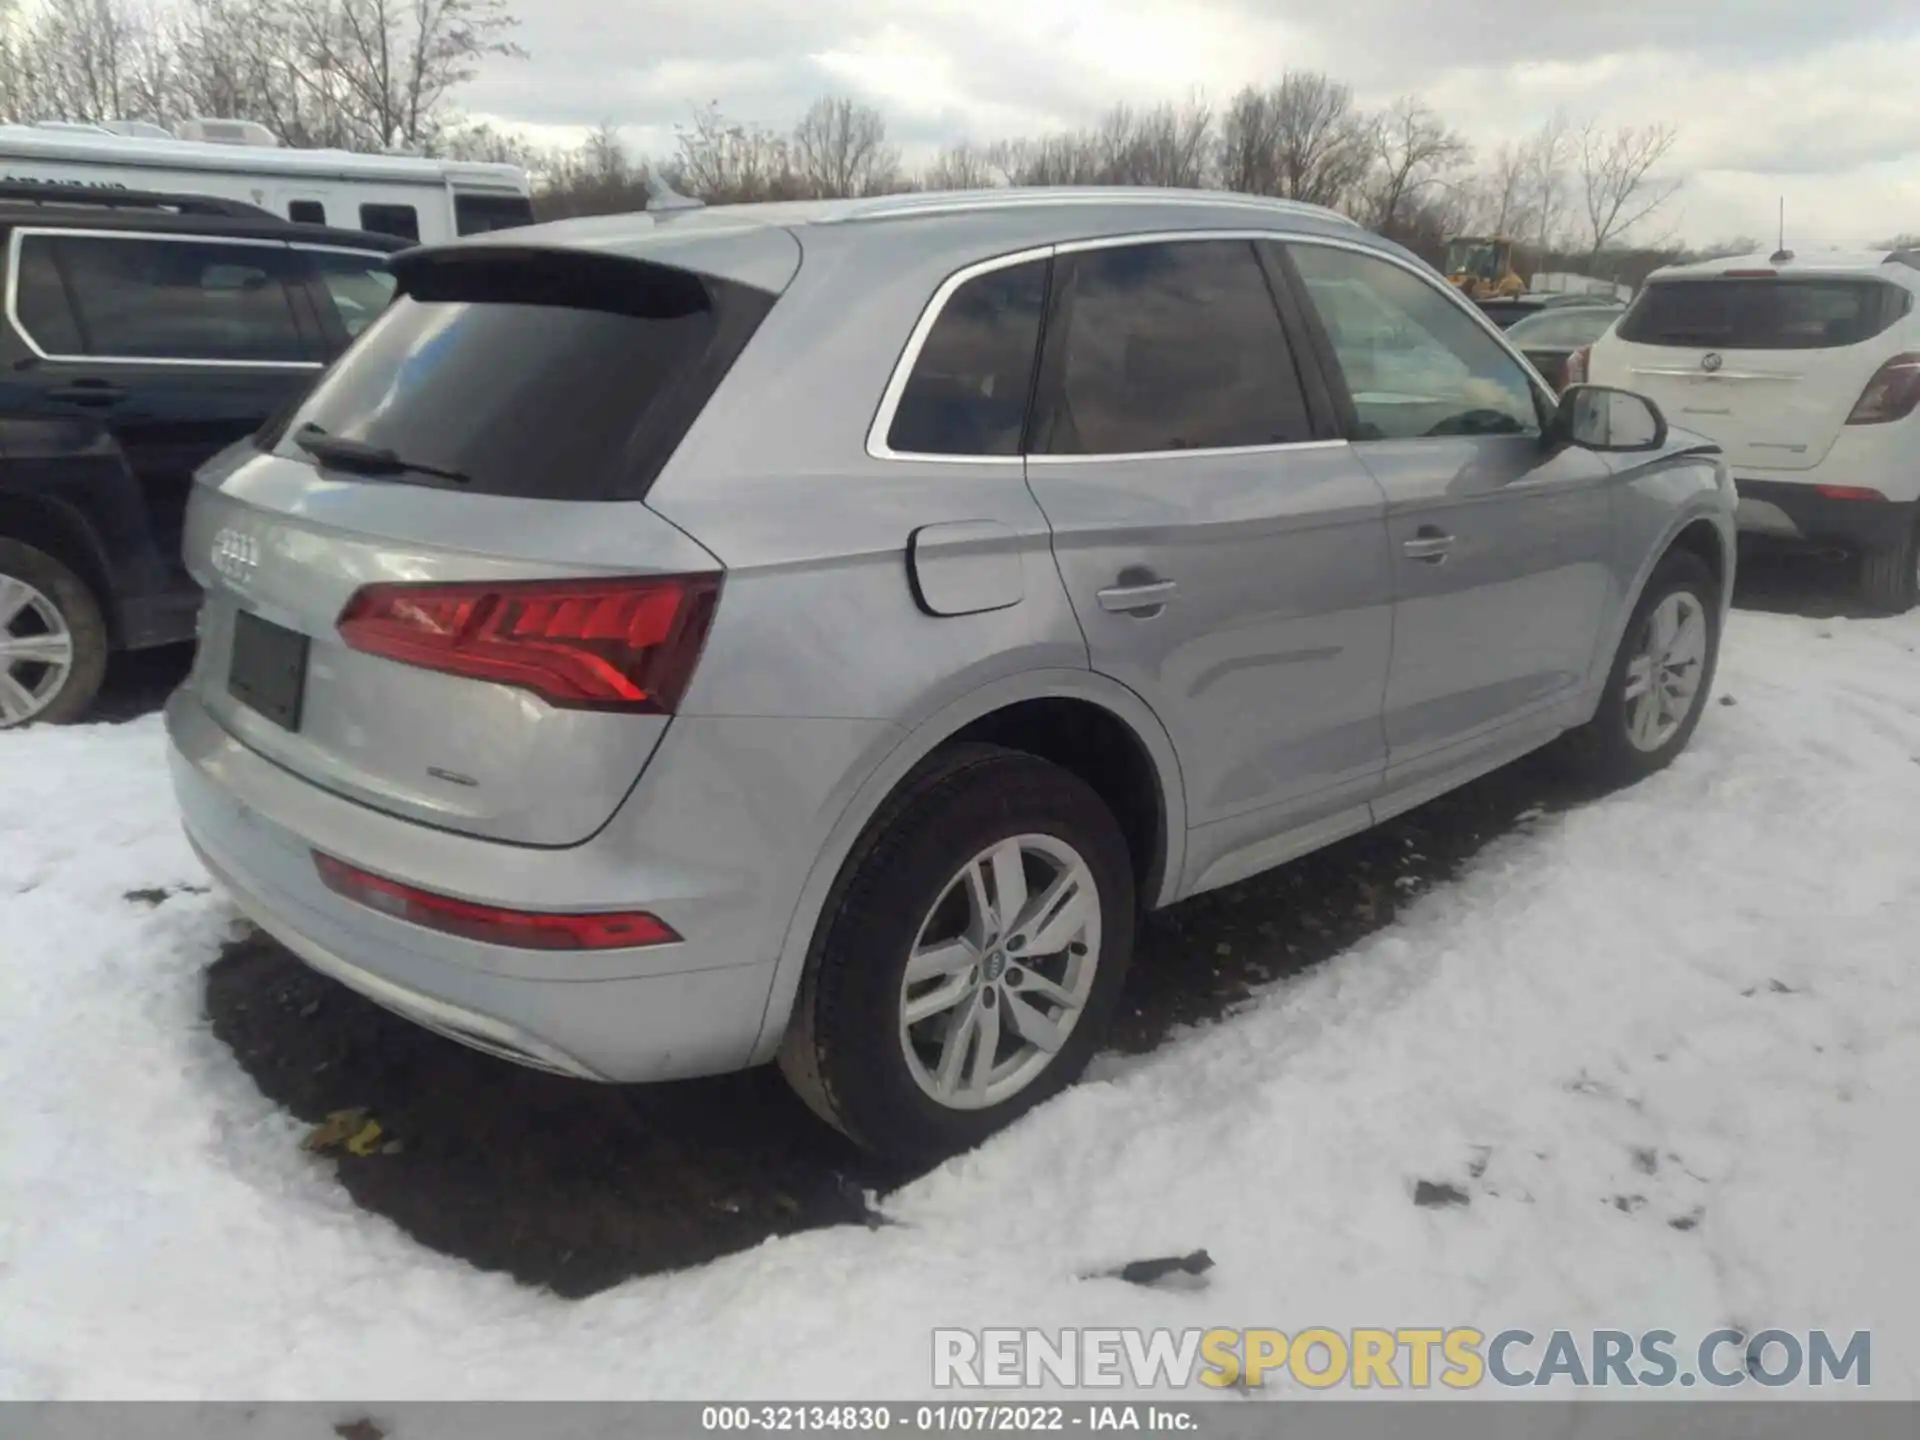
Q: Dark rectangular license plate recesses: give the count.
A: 1